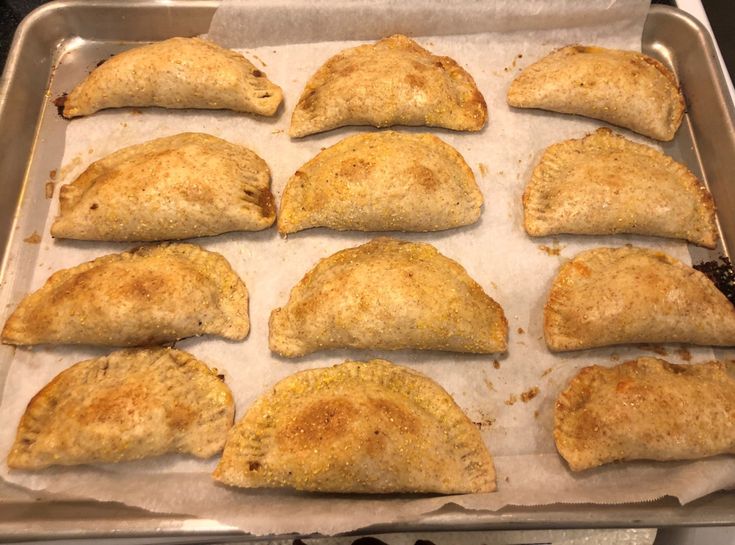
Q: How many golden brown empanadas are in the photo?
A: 12